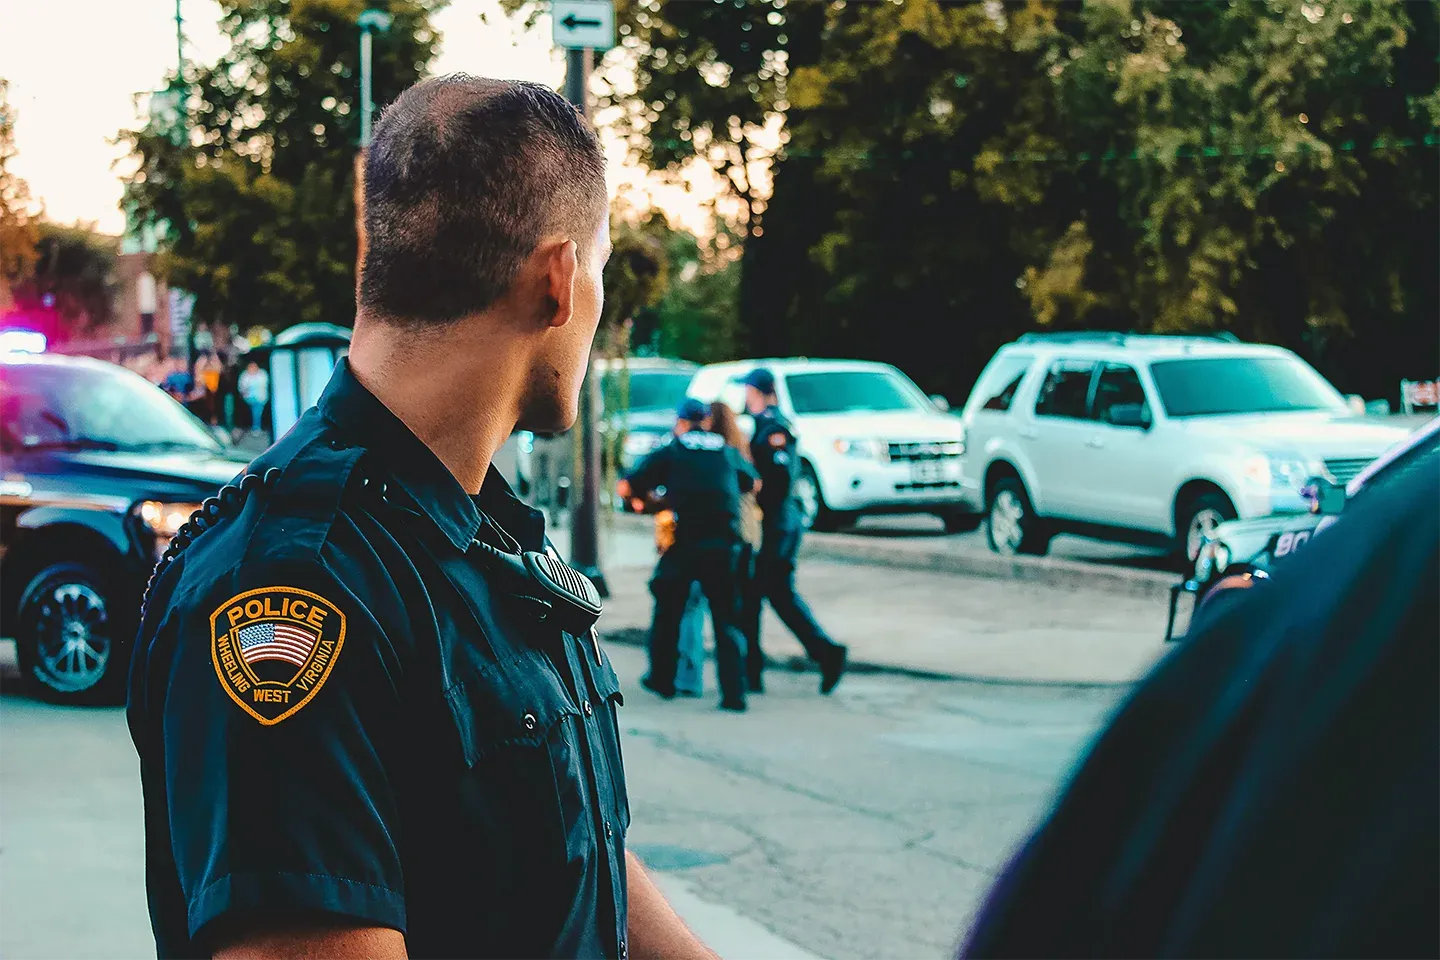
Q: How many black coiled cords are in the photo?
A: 1